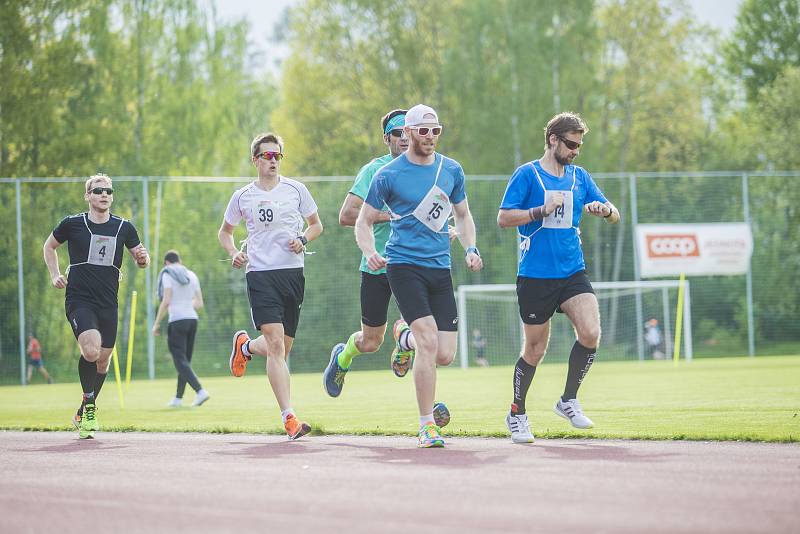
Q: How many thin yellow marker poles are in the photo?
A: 3